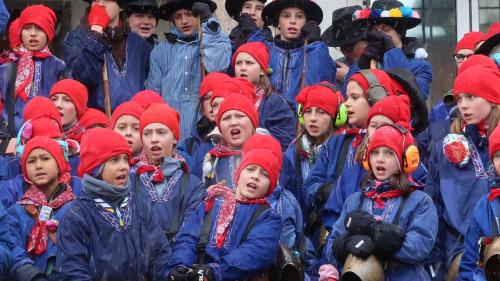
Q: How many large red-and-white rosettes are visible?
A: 1